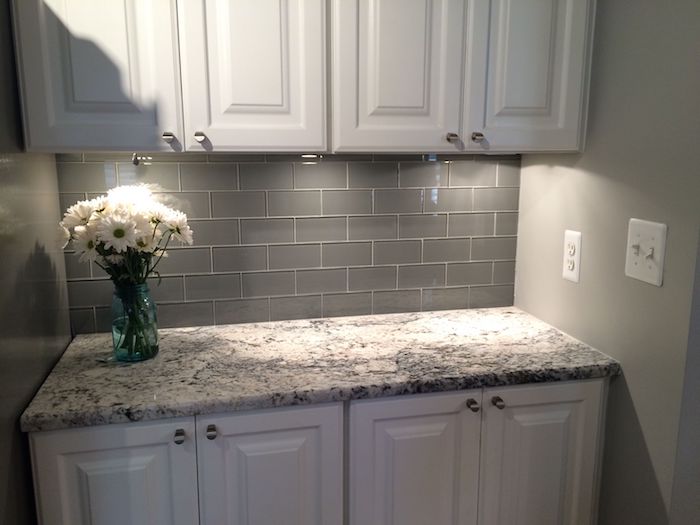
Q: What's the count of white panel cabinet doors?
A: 8